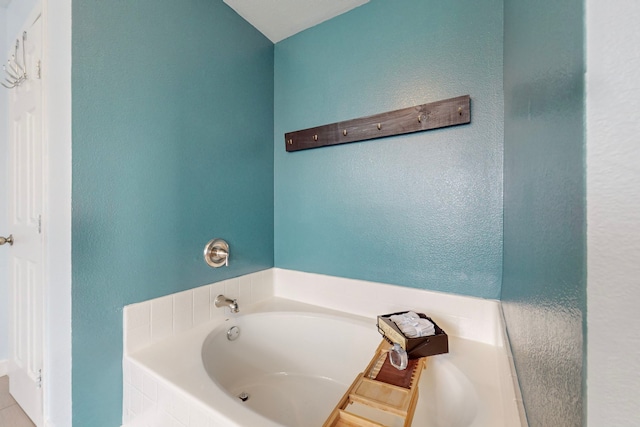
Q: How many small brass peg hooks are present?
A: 6